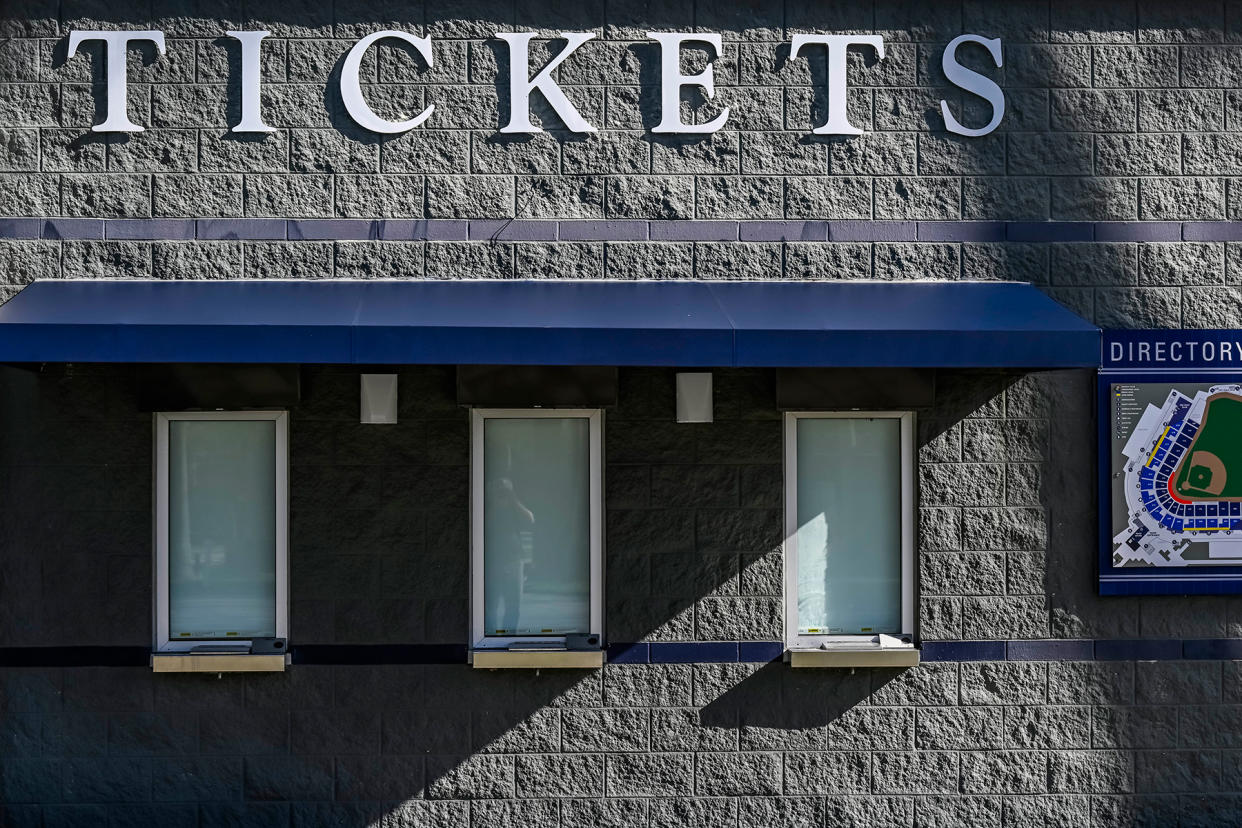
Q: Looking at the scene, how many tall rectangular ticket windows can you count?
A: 3